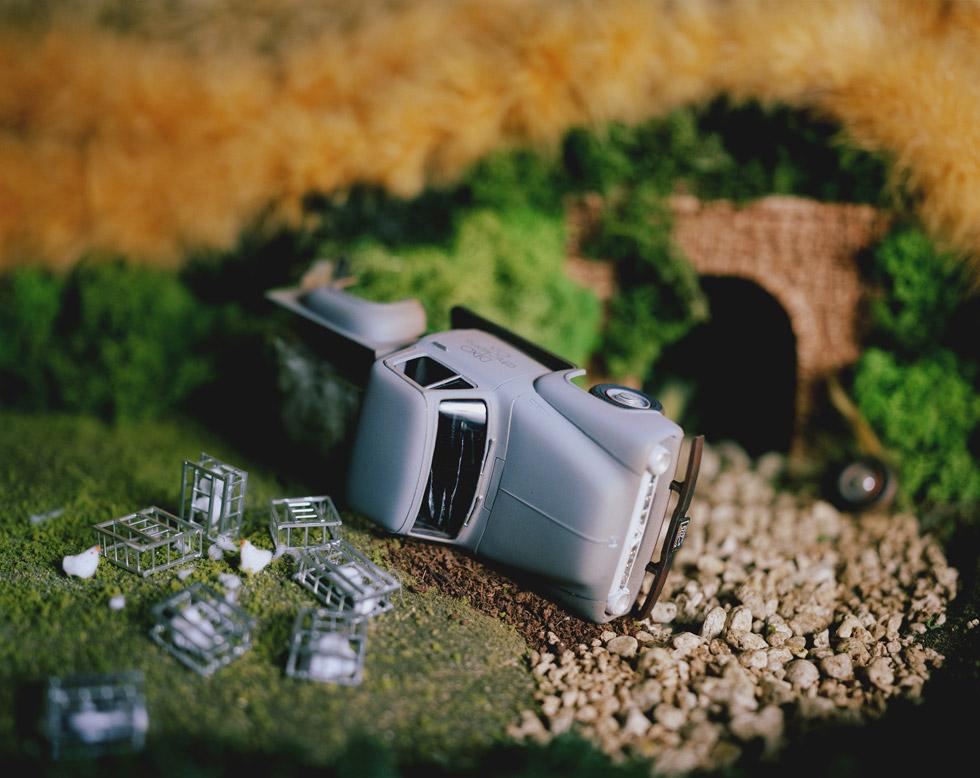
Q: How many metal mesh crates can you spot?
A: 7